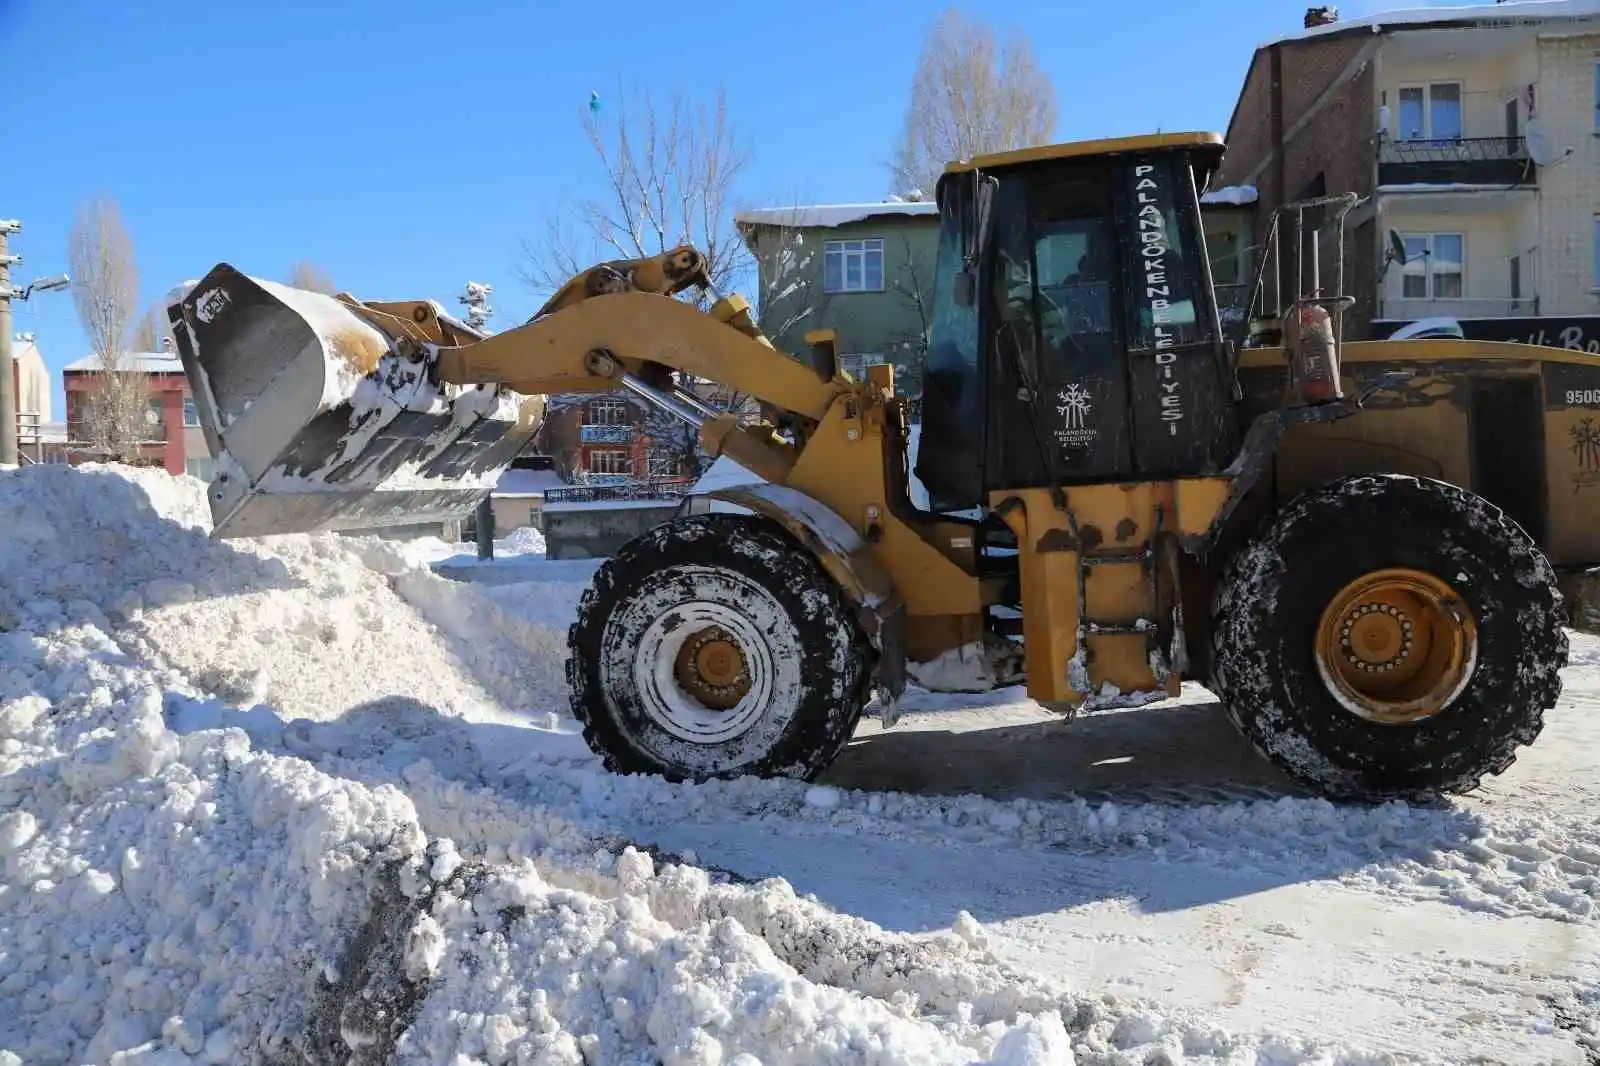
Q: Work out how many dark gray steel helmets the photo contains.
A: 0